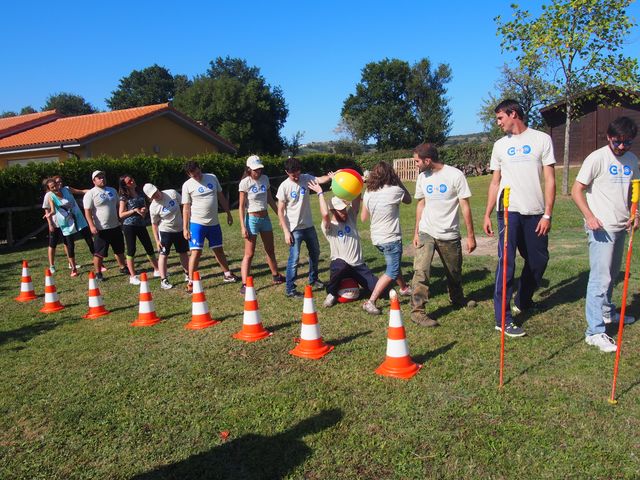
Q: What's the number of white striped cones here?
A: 8